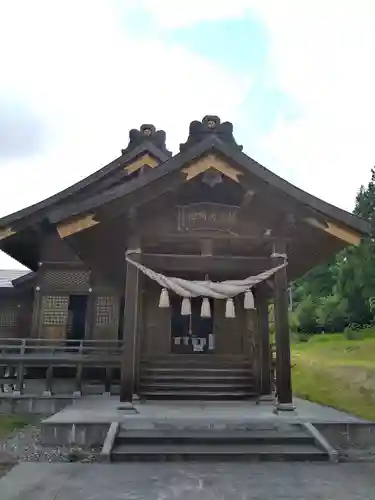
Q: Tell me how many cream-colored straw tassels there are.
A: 5